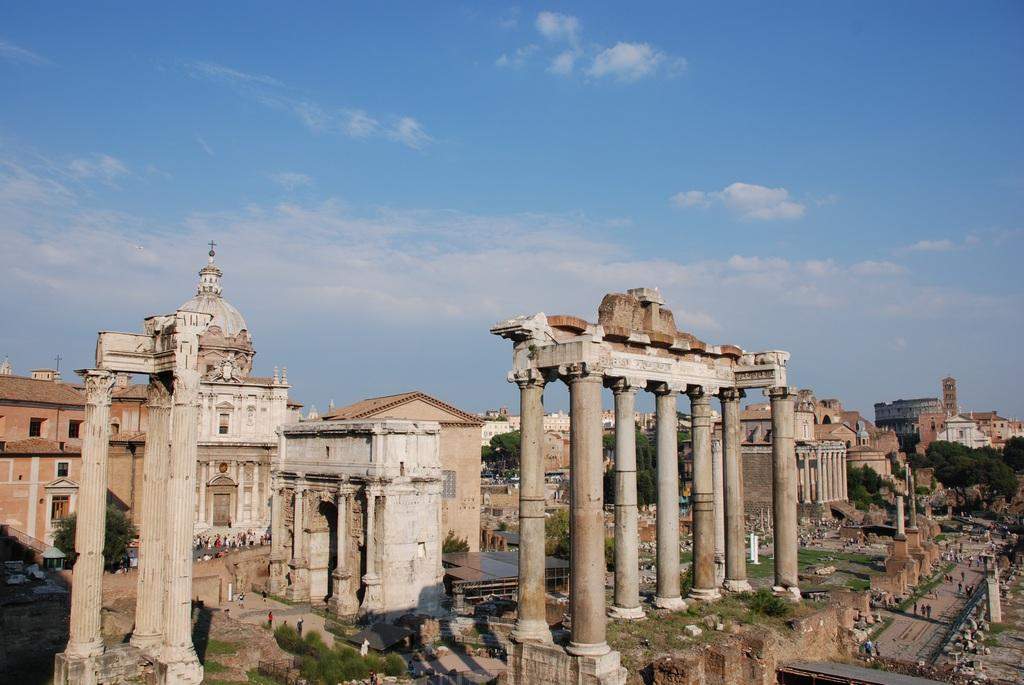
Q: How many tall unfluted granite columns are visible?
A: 7